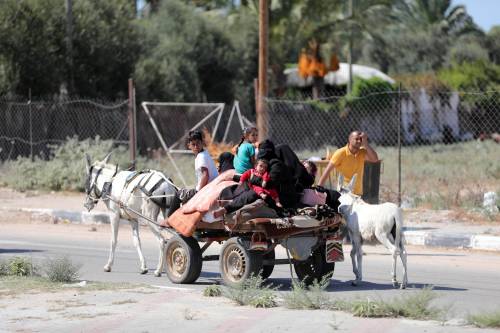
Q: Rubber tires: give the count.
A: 4